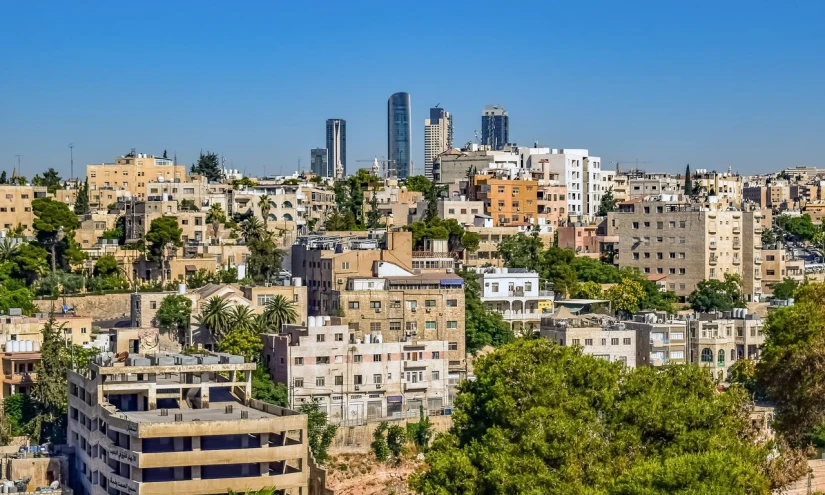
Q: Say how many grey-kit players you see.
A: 0